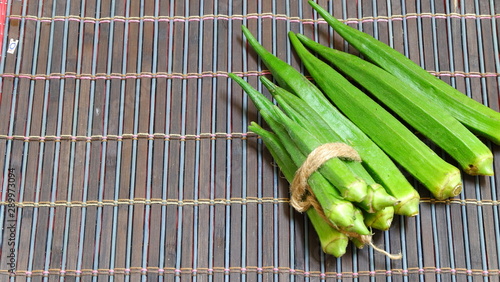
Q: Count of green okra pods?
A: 11